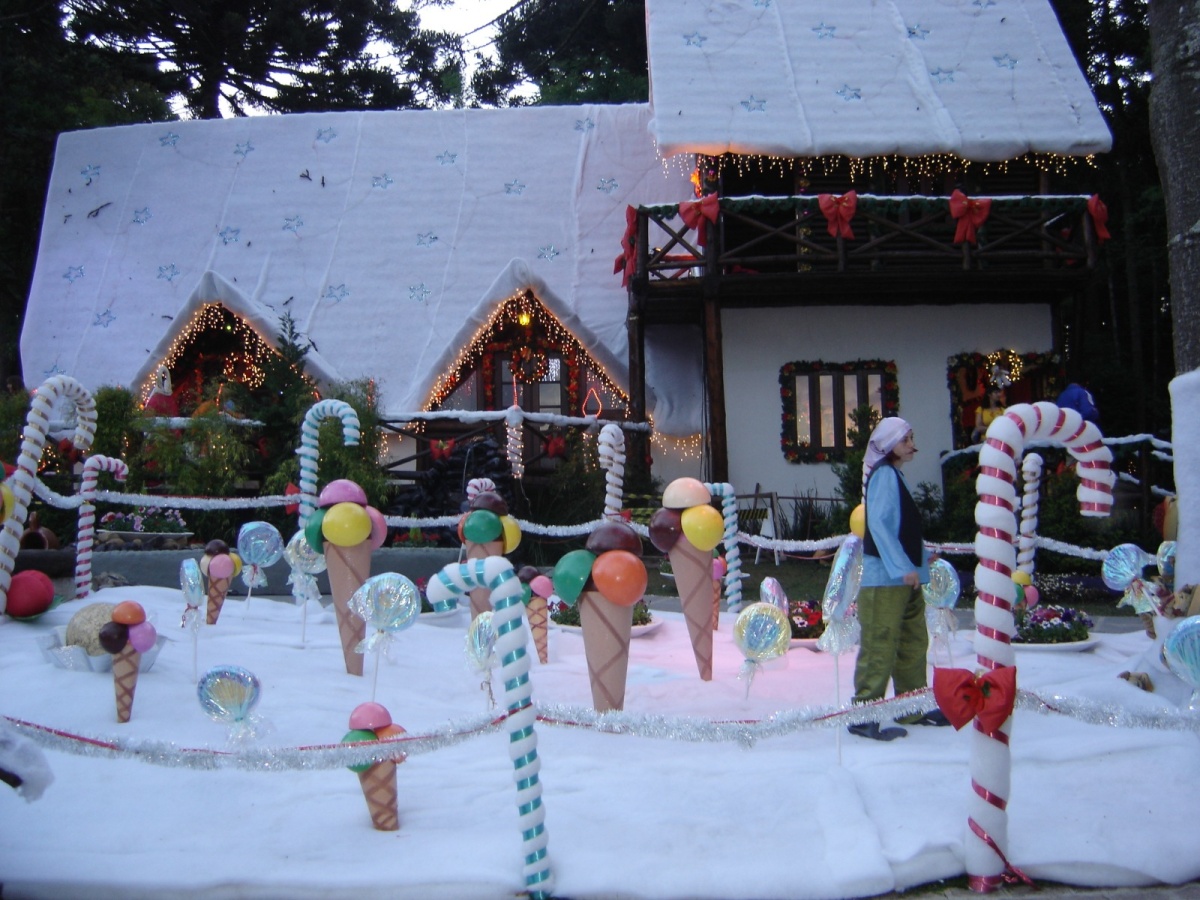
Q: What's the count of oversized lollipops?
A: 13